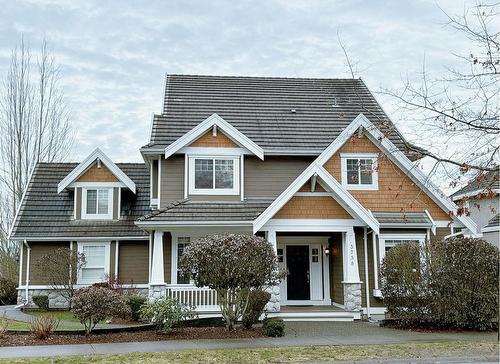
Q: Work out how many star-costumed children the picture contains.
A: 0